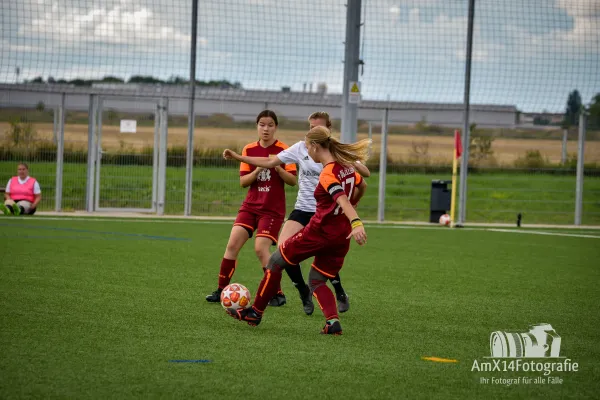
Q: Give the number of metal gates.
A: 1